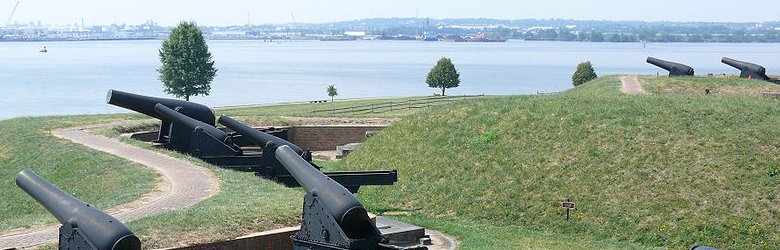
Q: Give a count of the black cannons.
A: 7